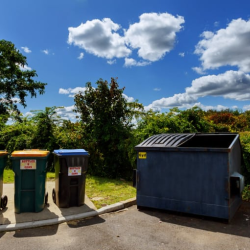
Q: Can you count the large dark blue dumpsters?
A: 1